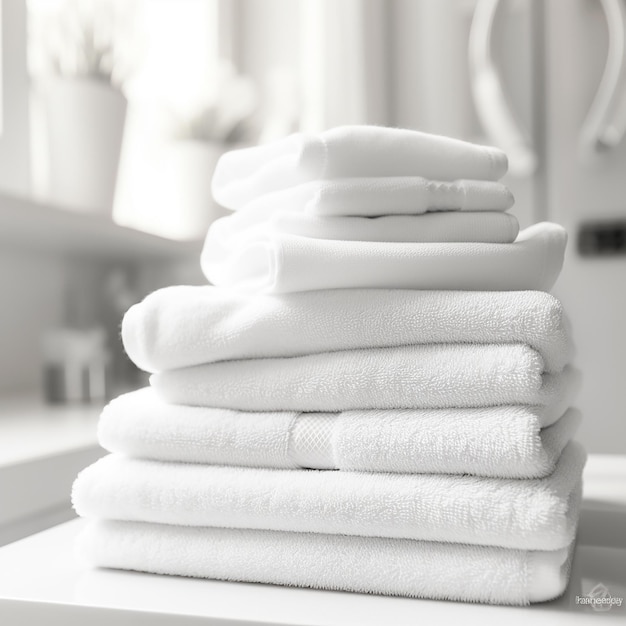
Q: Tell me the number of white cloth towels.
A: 9